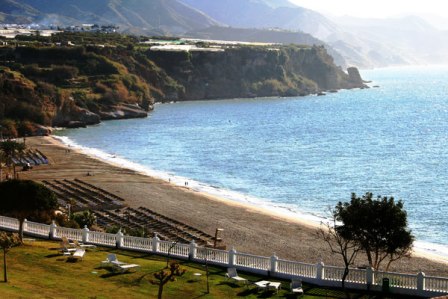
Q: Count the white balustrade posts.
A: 11